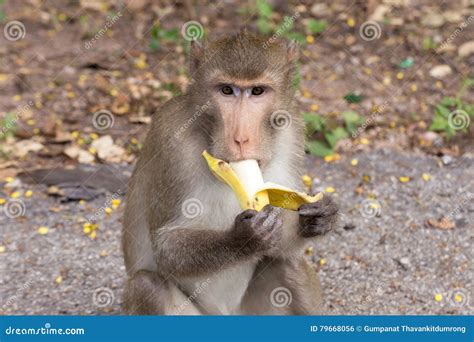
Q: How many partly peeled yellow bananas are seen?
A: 1